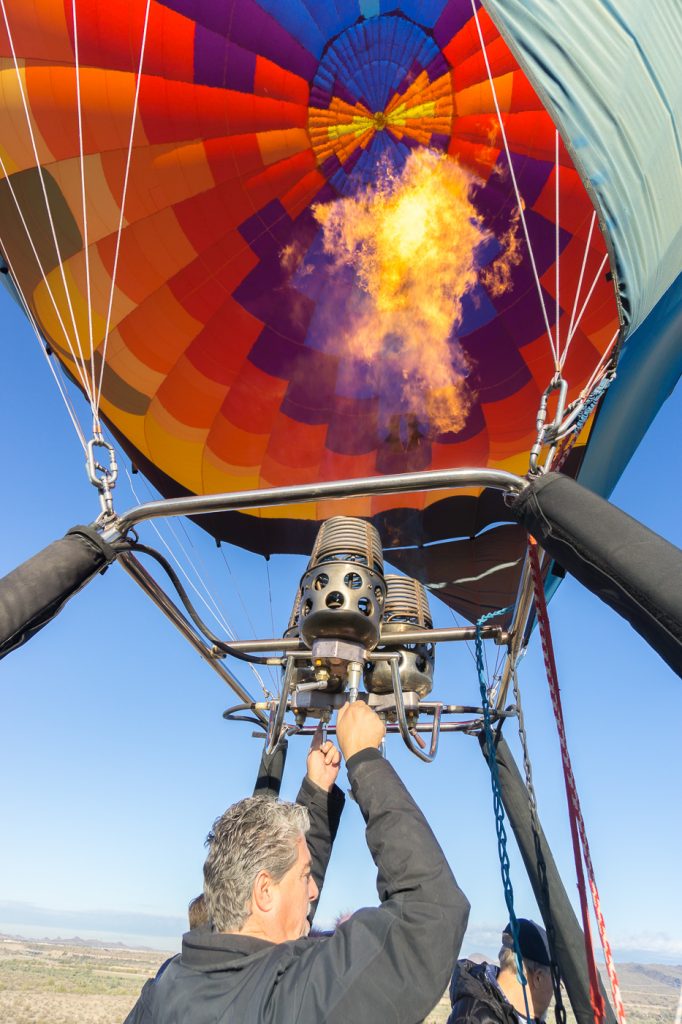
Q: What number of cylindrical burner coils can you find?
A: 3